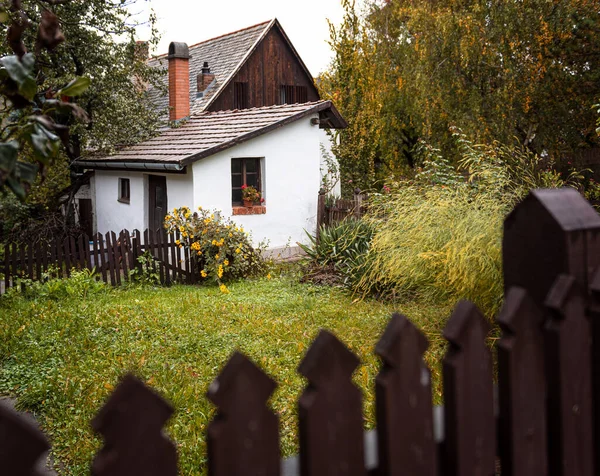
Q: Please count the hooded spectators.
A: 0